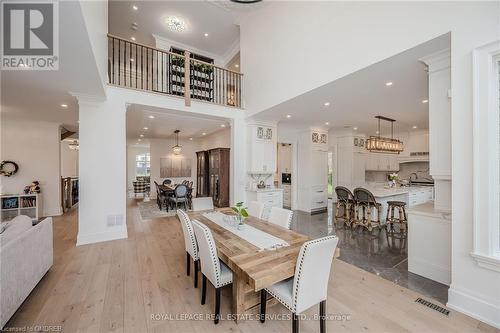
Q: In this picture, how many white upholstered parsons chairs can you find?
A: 6